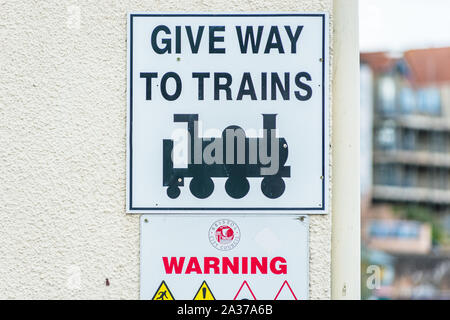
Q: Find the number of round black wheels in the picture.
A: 4